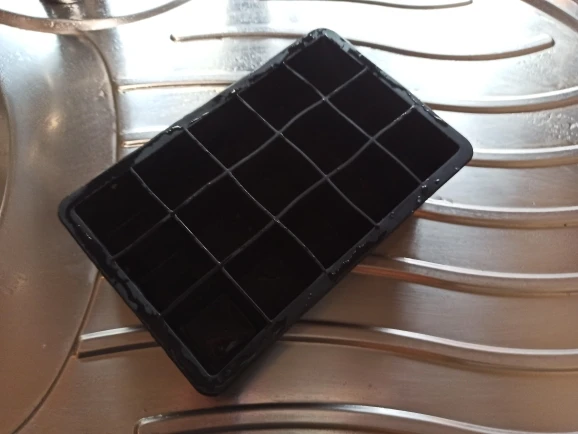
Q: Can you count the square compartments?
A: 15